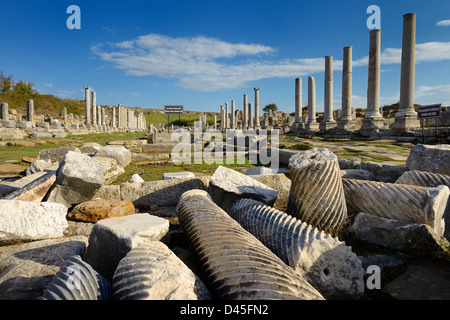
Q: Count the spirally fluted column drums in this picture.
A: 7